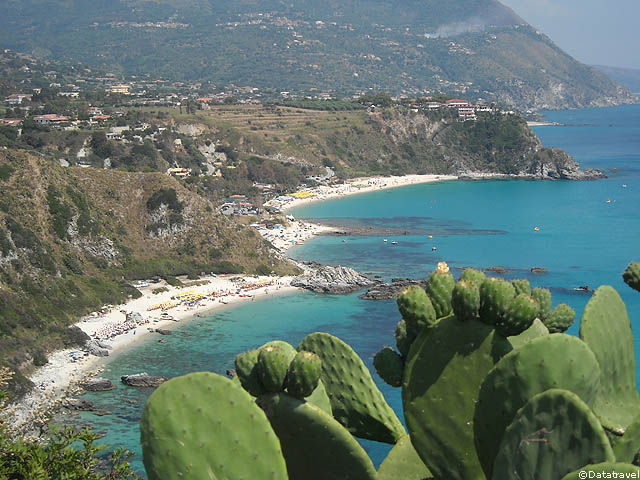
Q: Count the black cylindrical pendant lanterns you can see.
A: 0